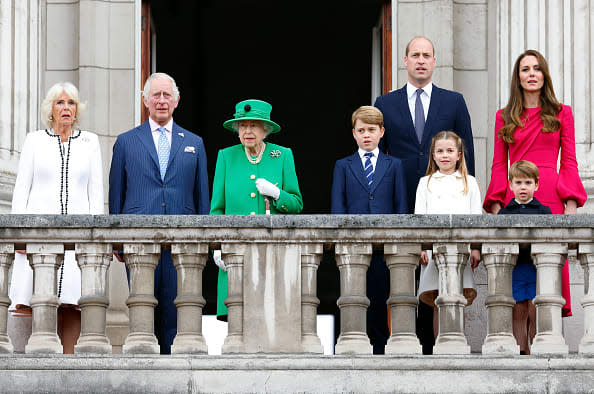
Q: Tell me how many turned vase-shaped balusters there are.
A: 13